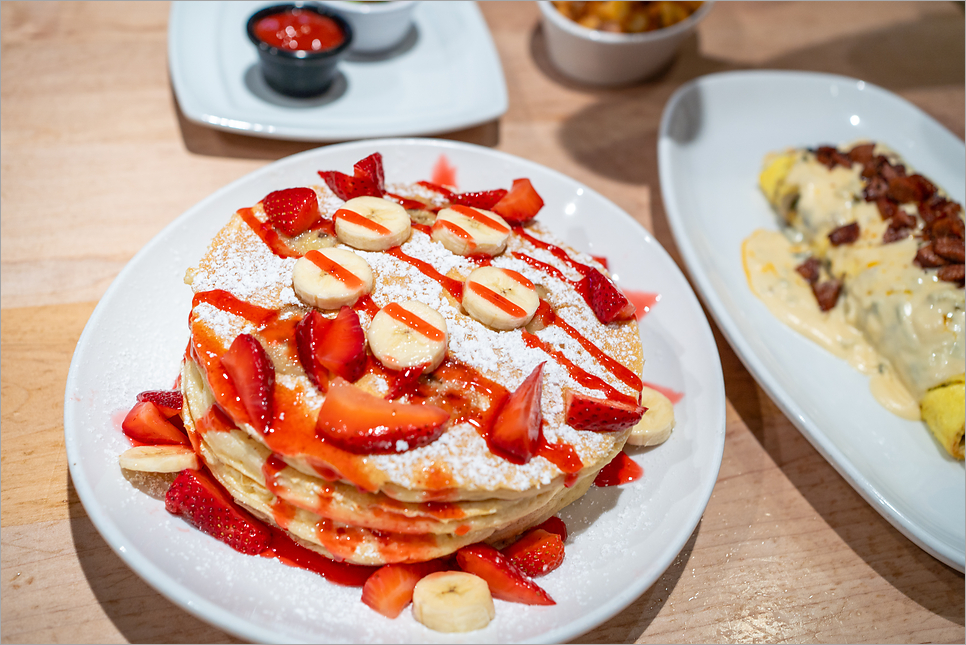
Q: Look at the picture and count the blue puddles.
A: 0